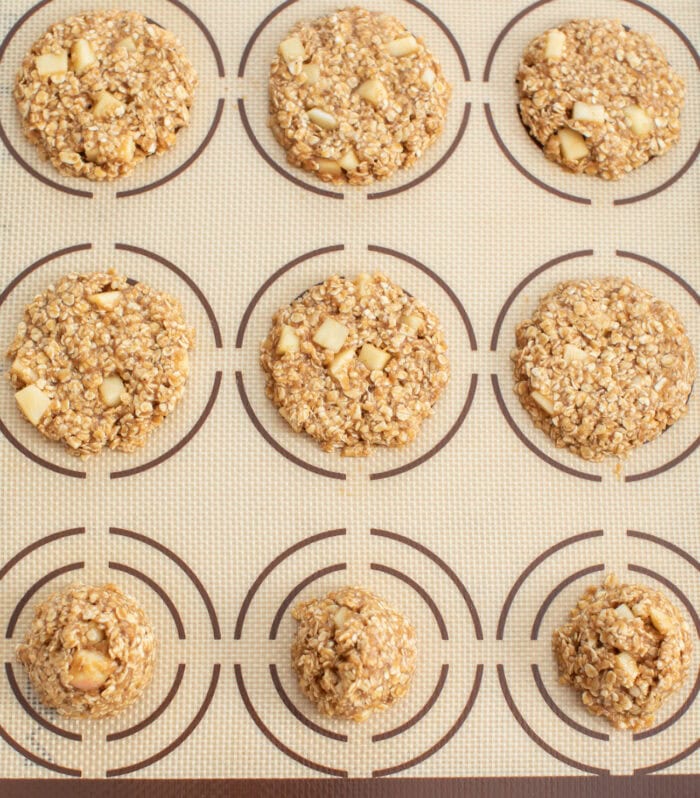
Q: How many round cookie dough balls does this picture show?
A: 3